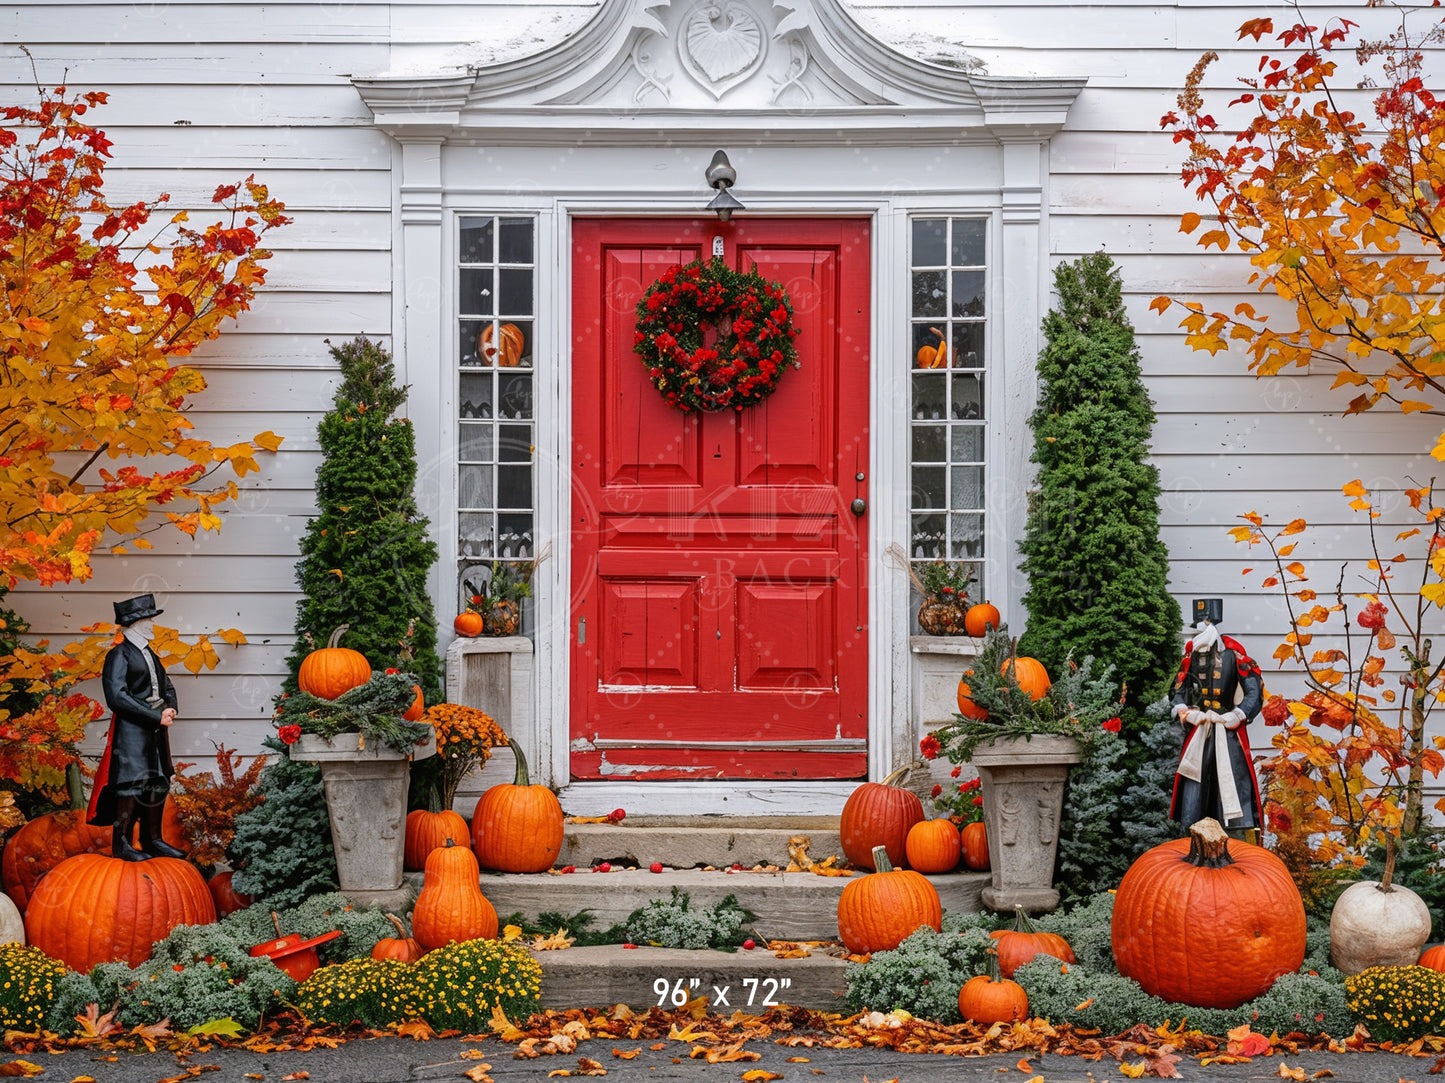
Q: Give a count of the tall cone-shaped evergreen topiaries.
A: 2